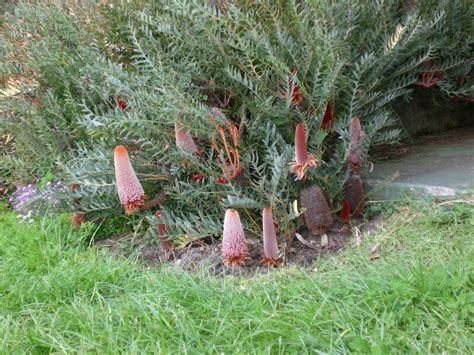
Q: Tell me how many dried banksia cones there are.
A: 2